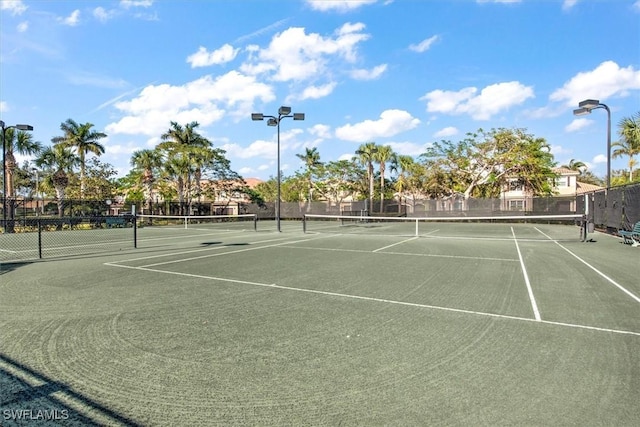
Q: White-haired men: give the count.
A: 0